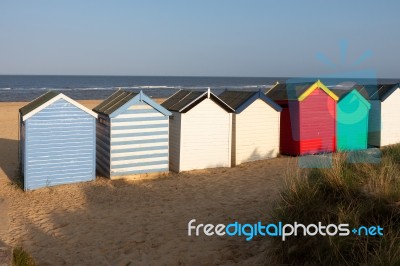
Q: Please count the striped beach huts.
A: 1